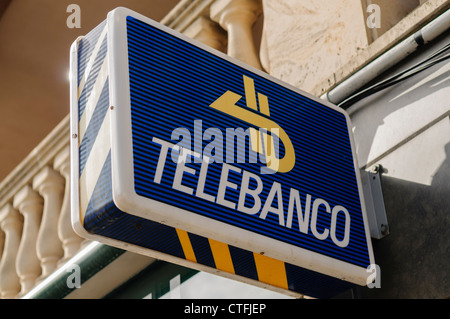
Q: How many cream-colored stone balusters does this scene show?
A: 6